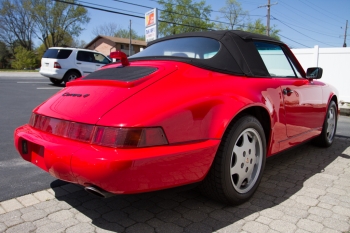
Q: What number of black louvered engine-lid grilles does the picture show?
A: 1